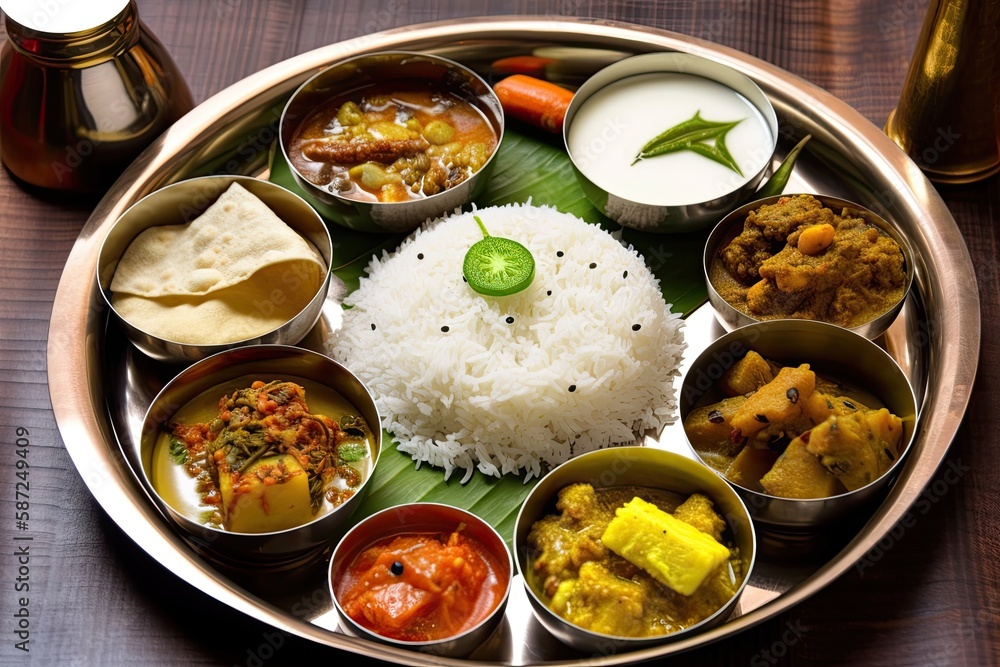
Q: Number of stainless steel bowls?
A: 8